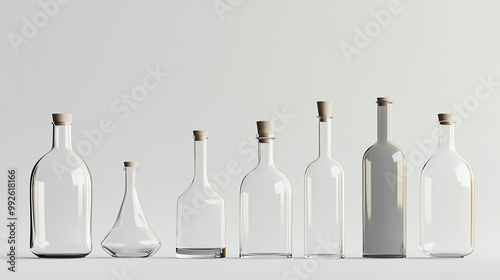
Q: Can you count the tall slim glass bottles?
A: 2